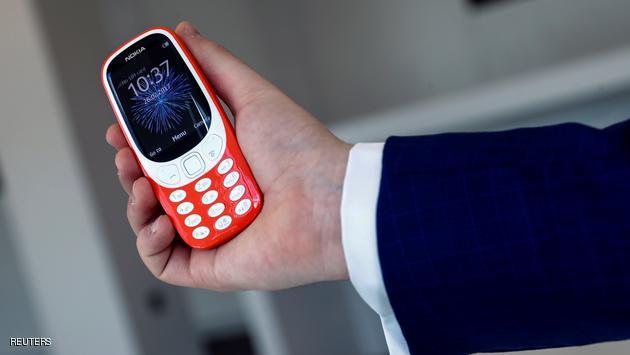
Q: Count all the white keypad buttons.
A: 12